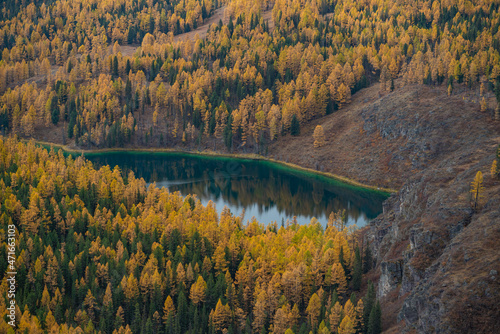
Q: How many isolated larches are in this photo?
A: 2